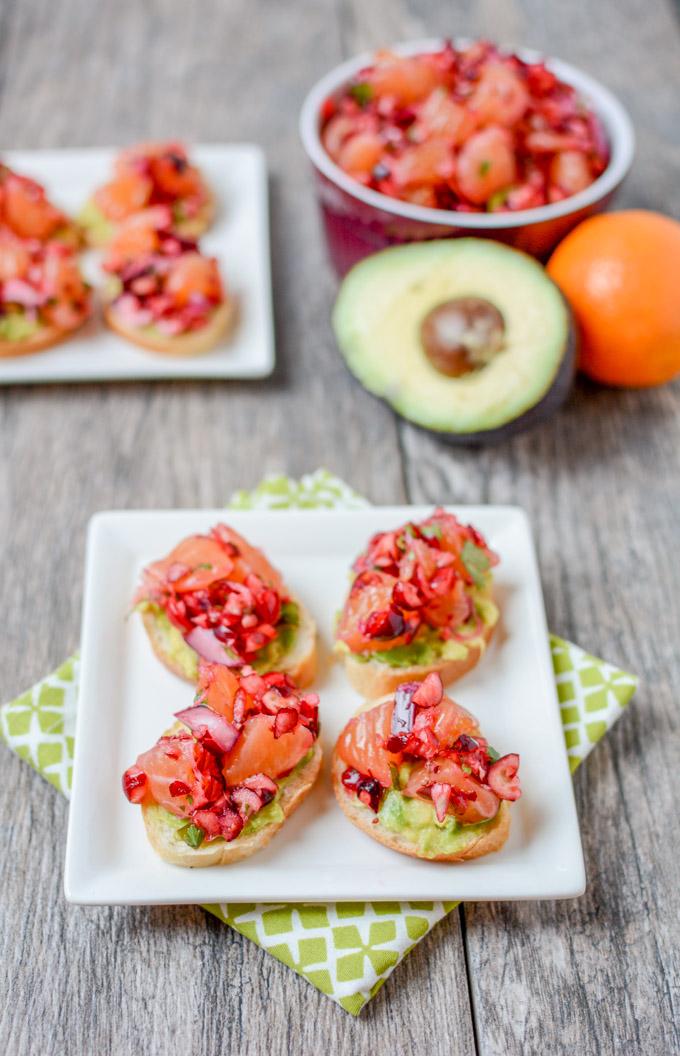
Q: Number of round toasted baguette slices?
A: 8